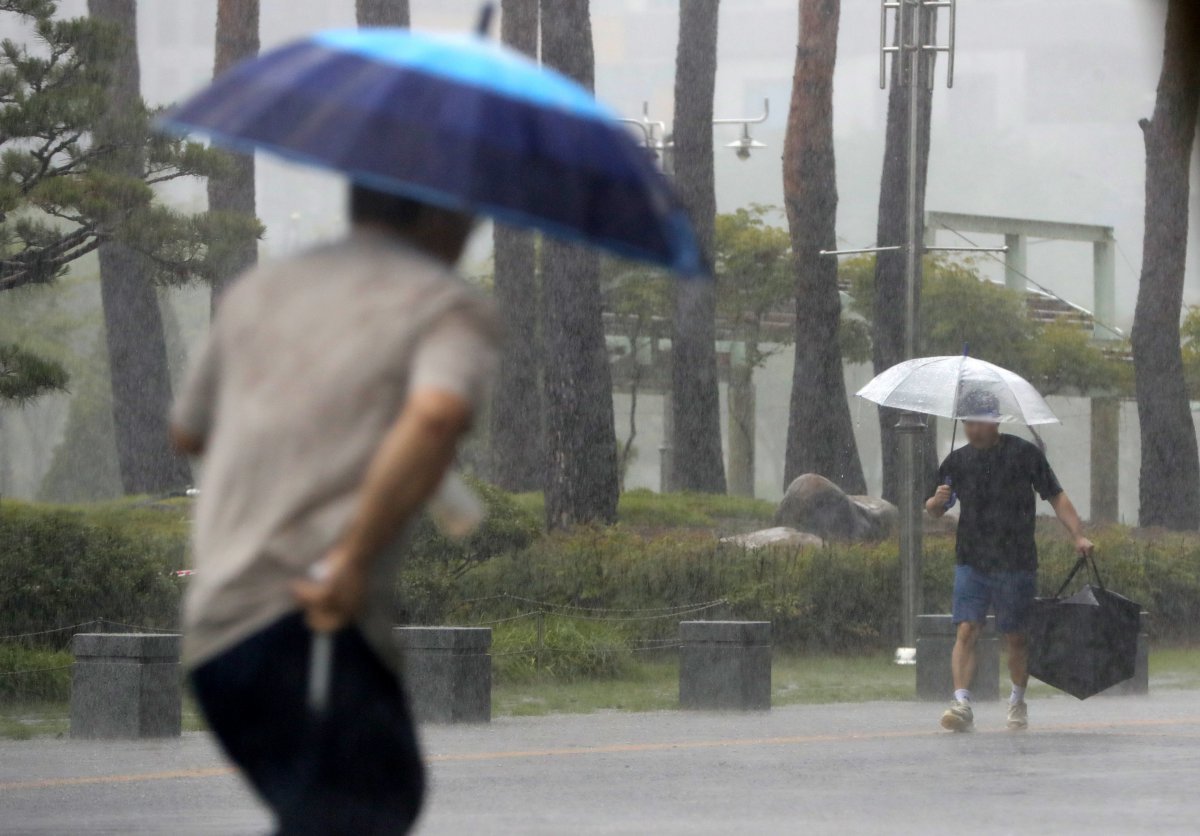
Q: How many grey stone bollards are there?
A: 5